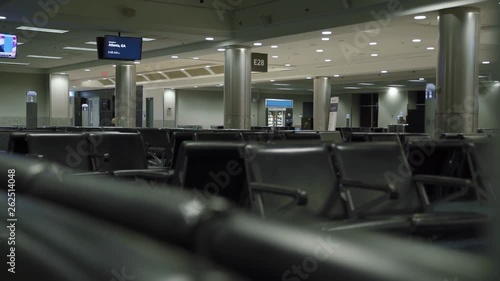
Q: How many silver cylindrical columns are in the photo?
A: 4